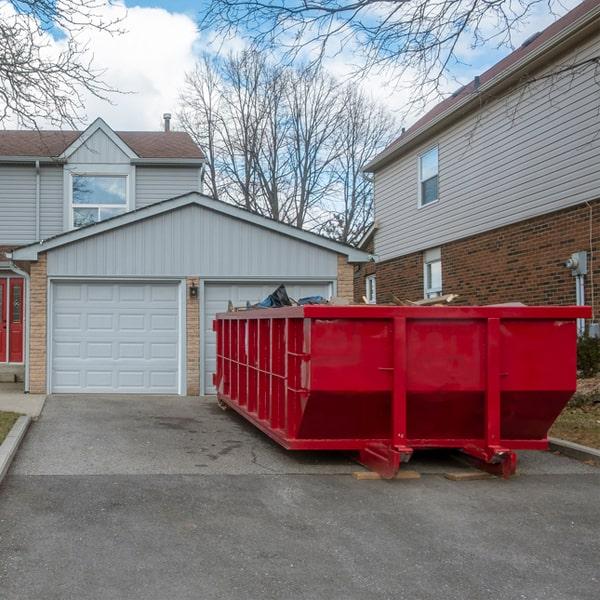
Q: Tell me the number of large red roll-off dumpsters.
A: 1